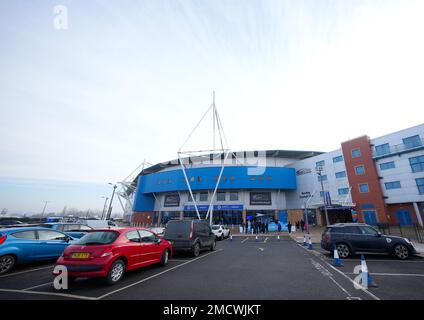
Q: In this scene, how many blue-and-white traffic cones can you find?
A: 7